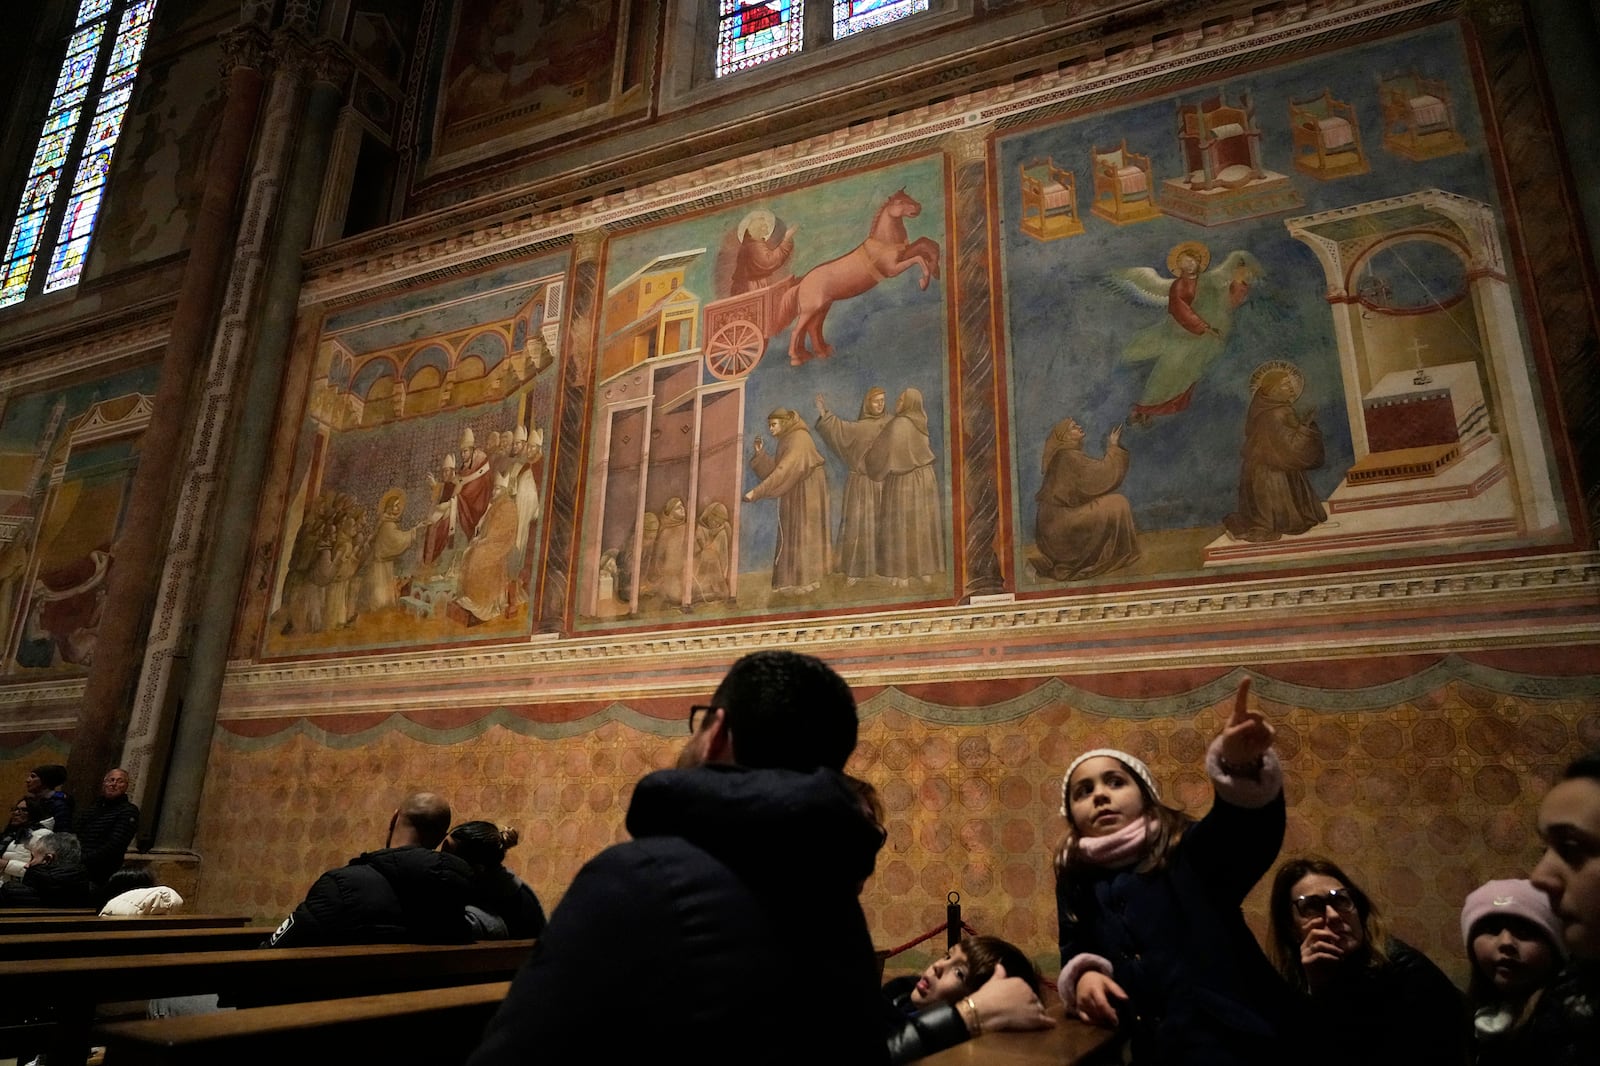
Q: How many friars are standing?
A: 3